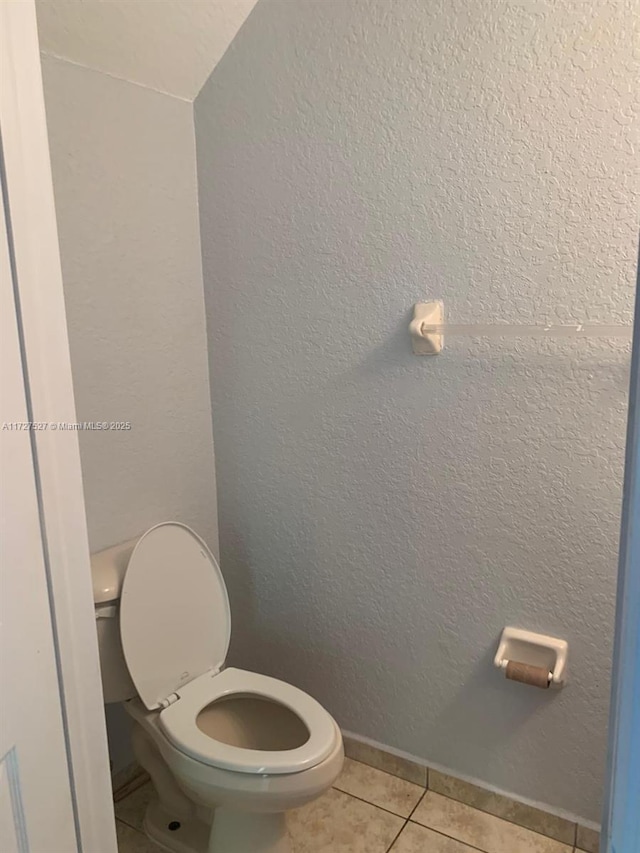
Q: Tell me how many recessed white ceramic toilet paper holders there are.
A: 1